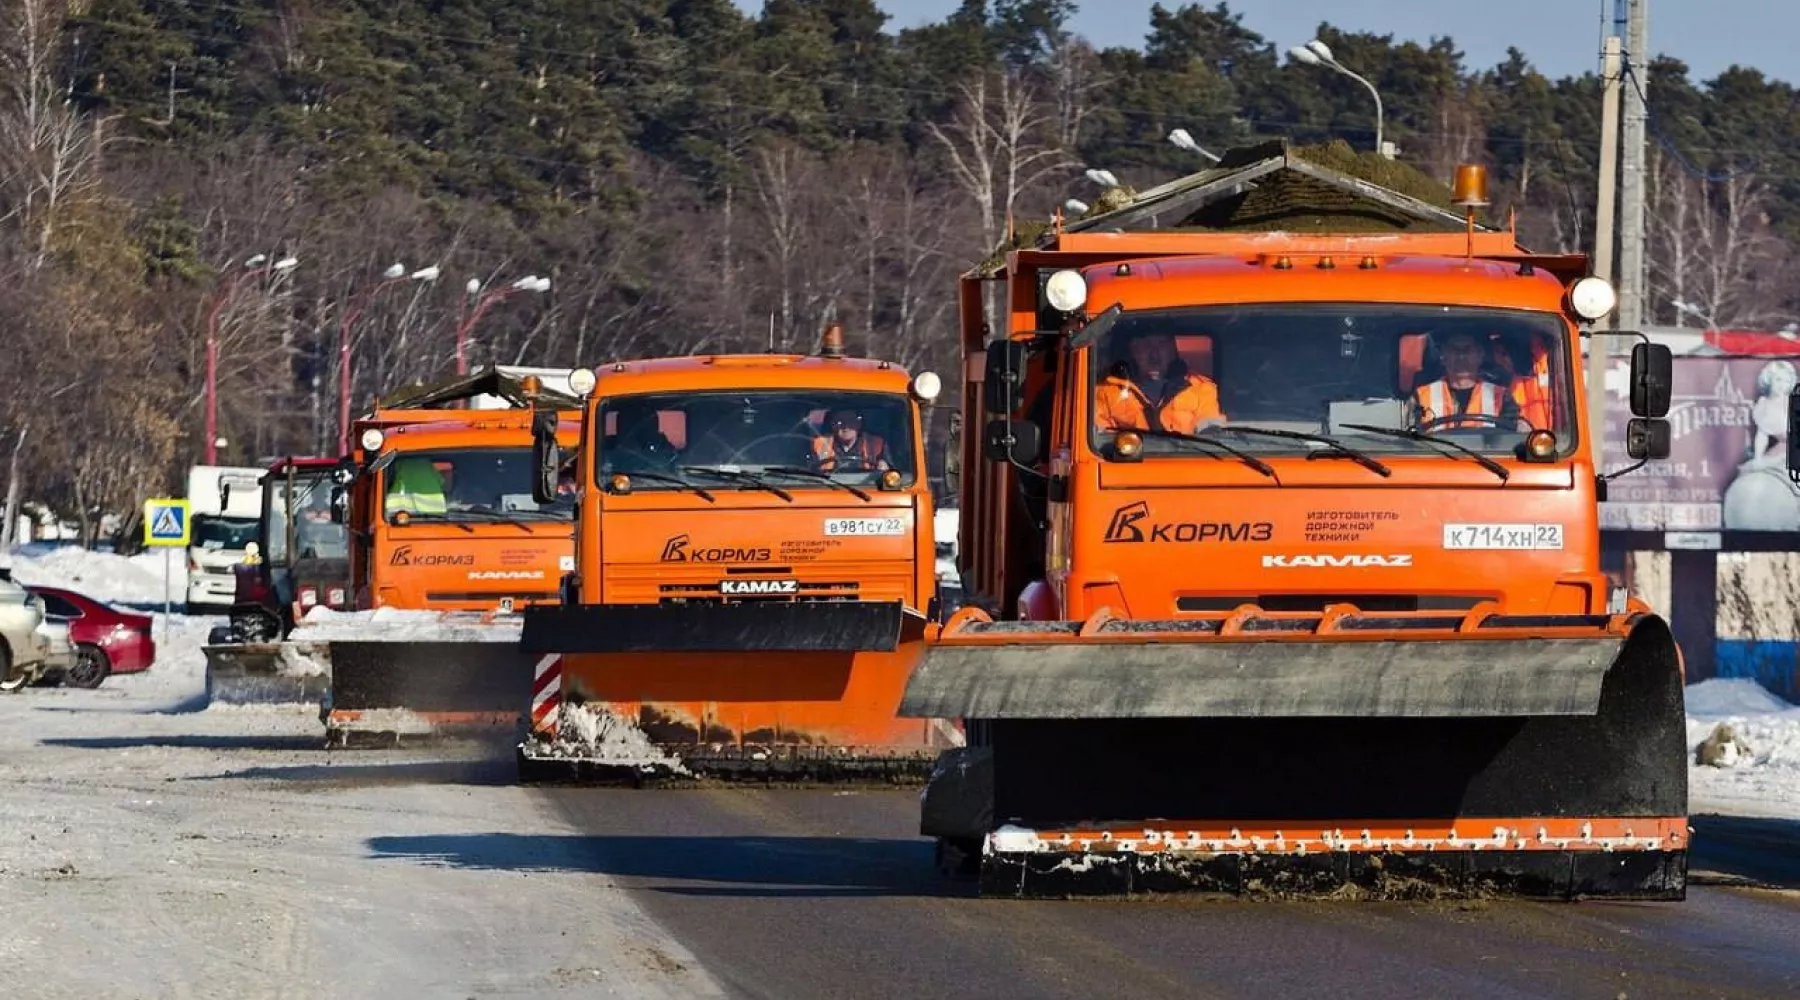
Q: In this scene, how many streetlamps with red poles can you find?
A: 3